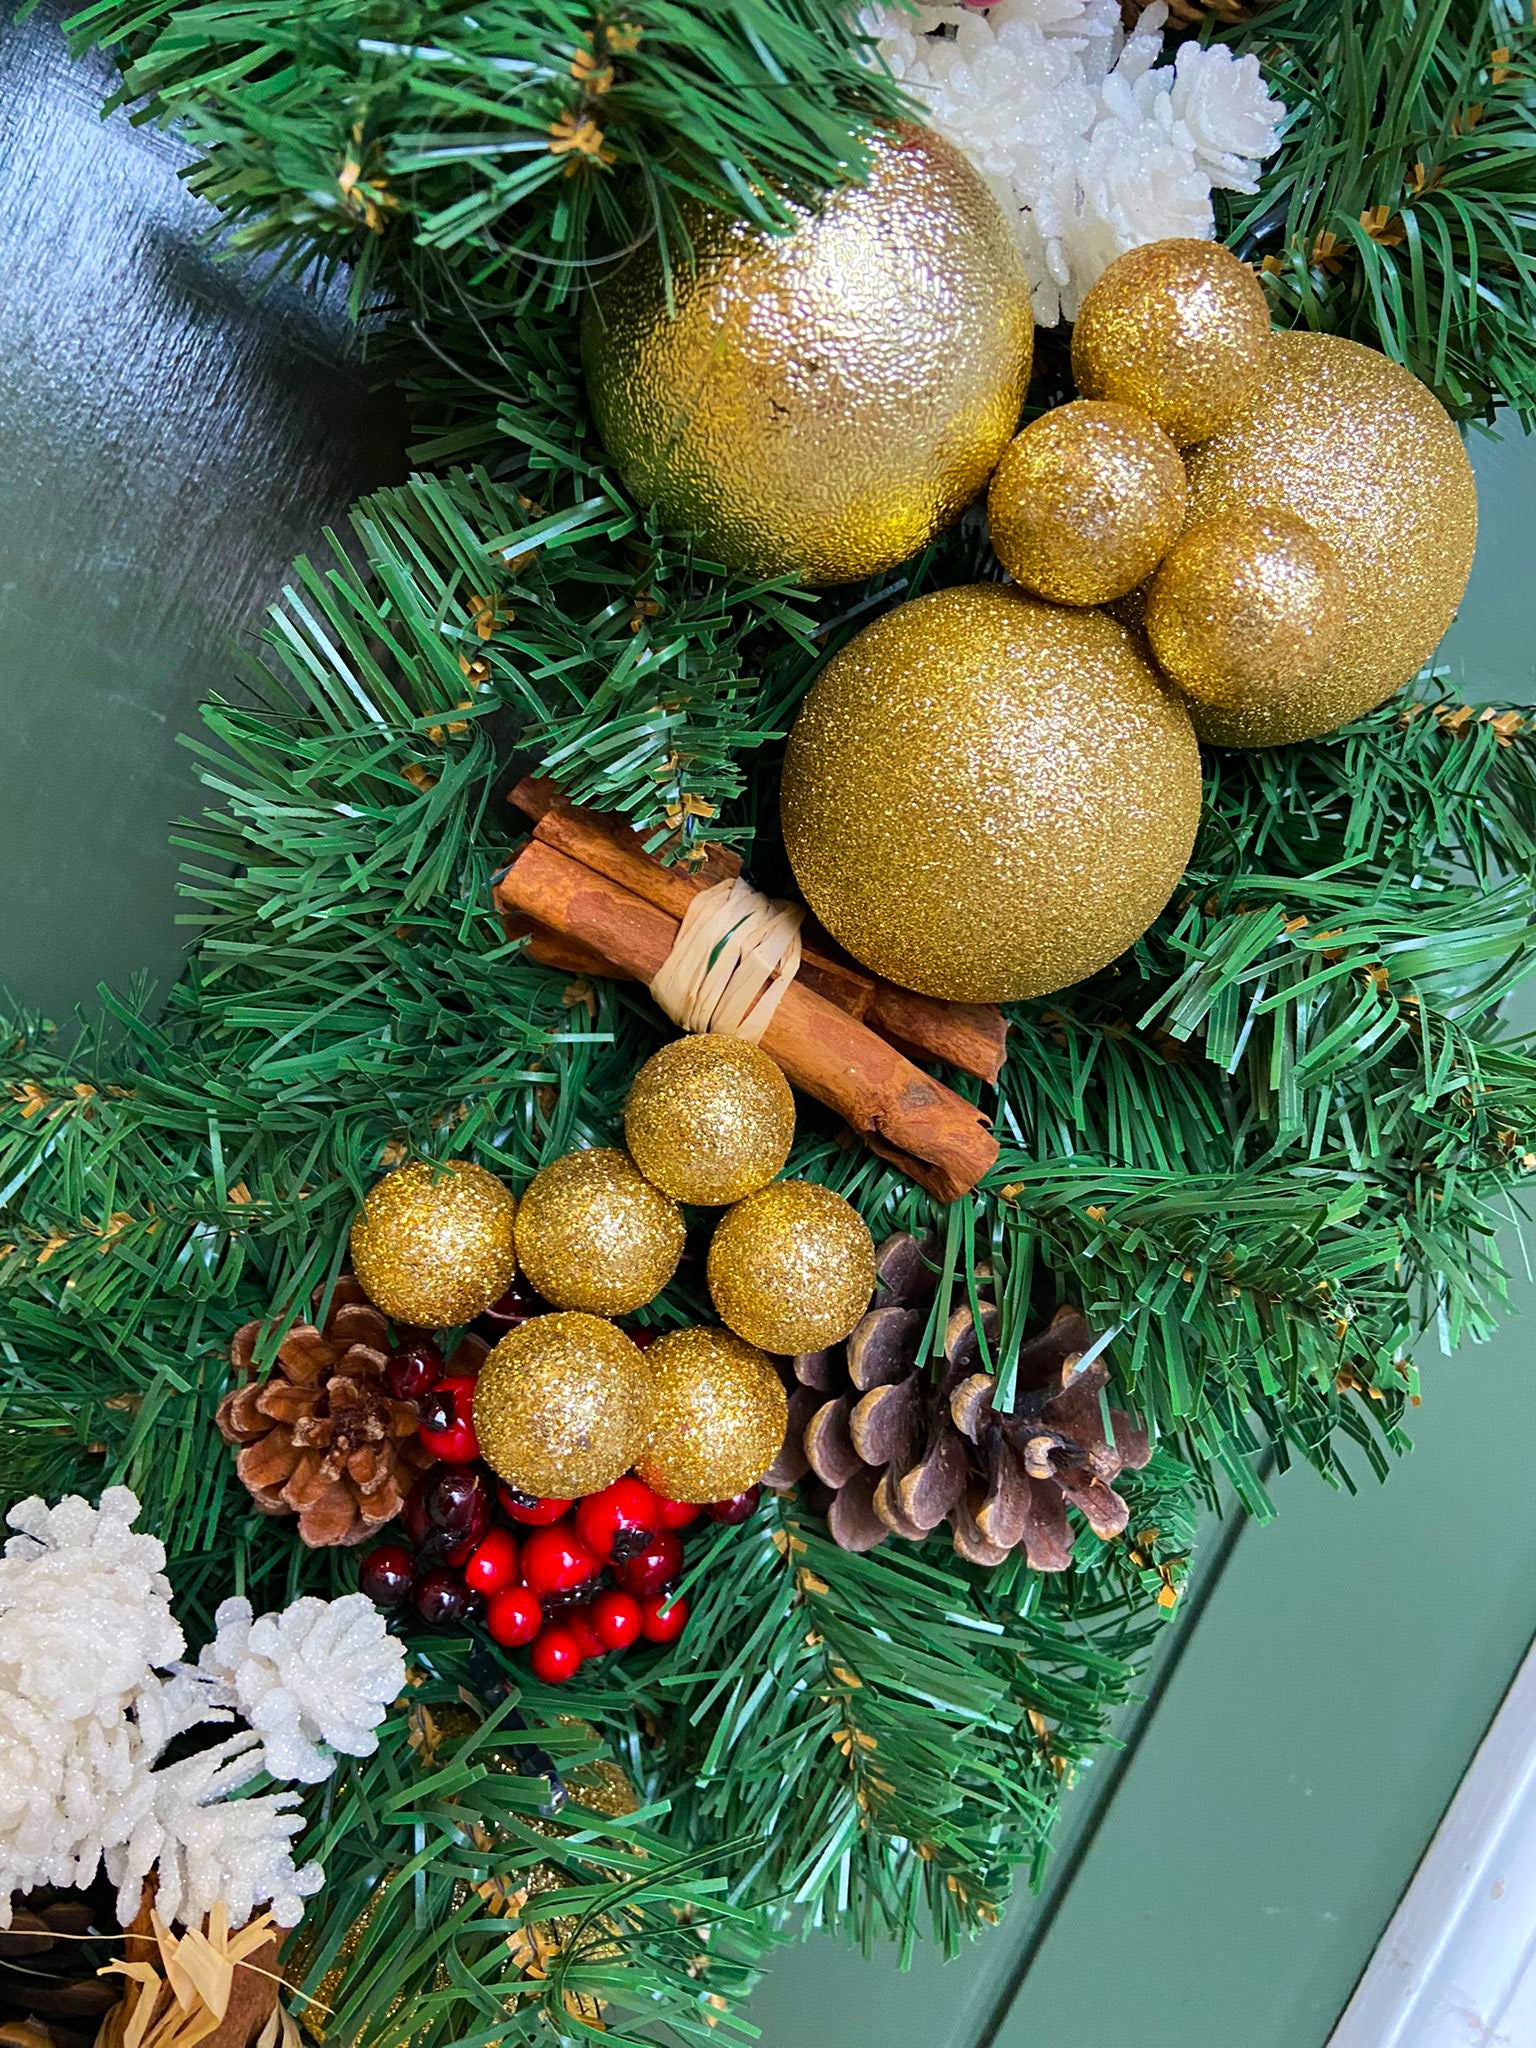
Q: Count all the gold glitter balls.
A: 11